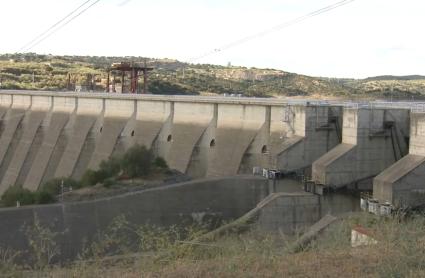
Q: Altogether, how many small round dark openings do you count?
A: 5